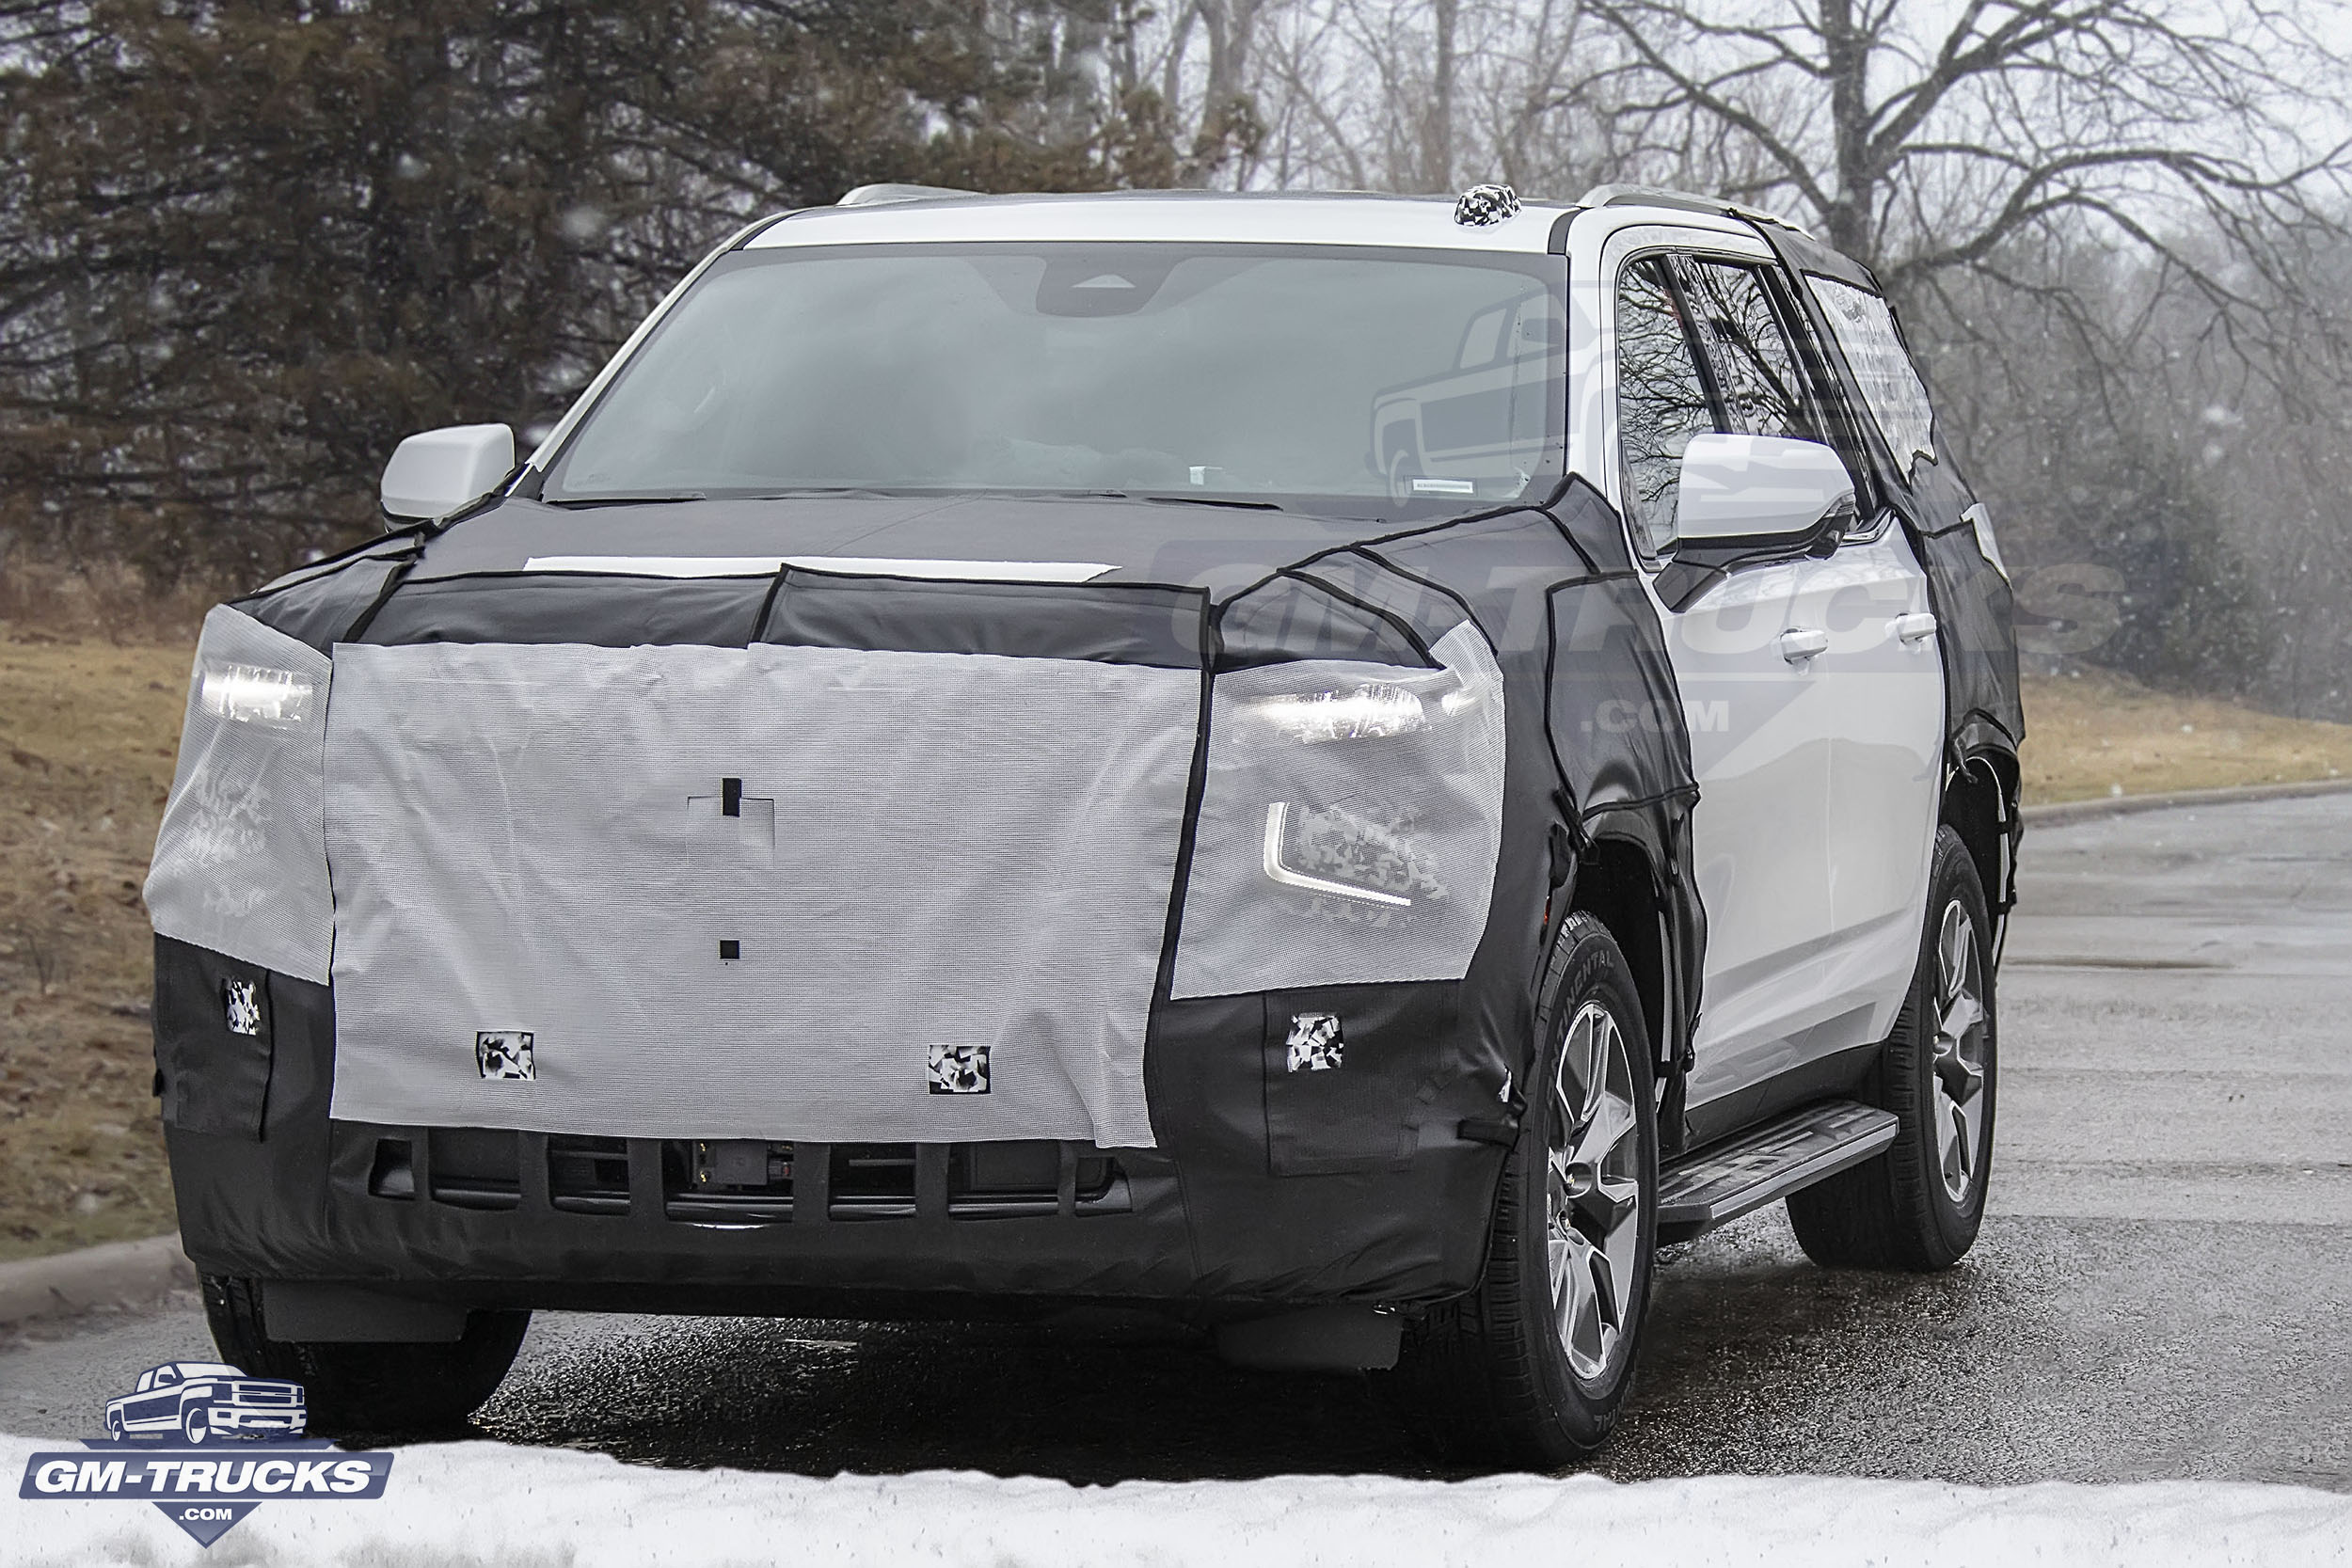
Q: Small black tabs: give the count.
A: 2